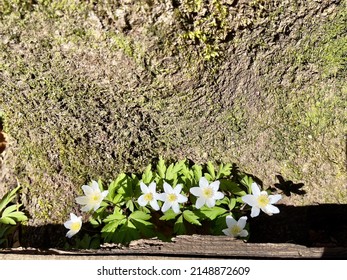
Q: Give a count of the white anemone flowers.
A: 7